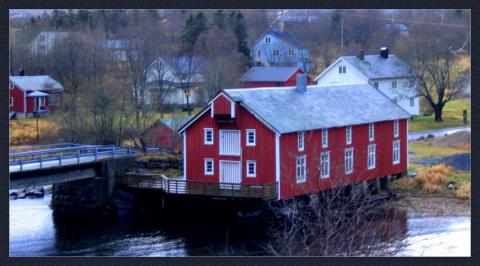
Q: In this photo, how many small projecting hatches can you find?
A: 1